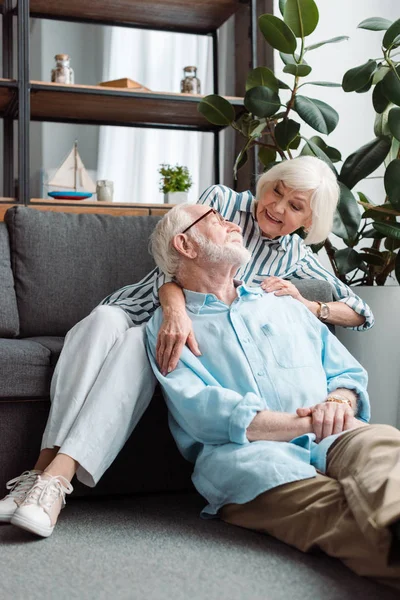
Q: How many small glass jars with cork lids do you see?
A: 2